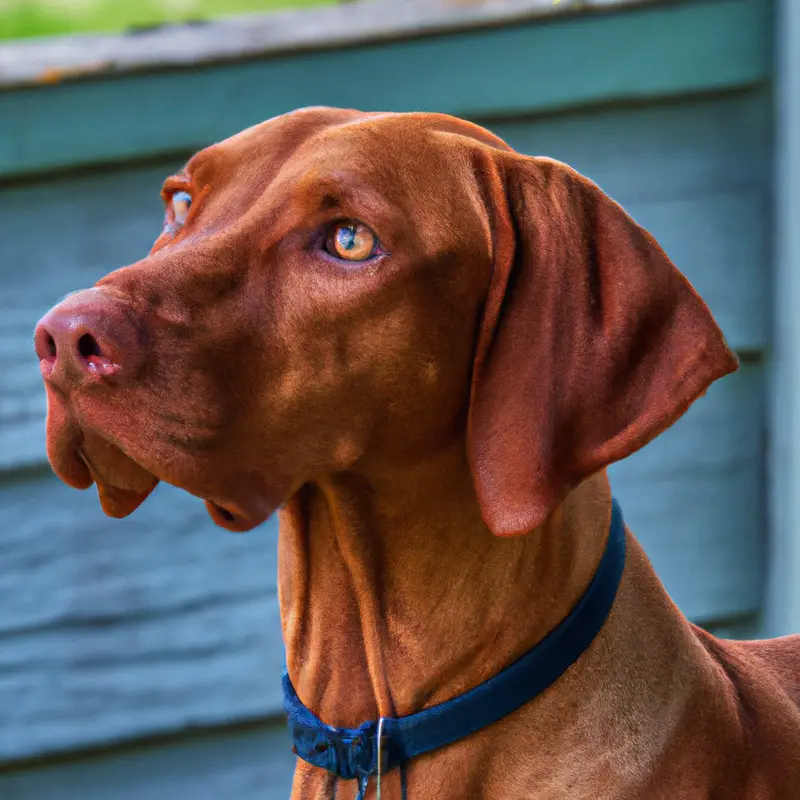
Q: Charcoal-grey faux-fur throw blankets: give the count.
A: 0